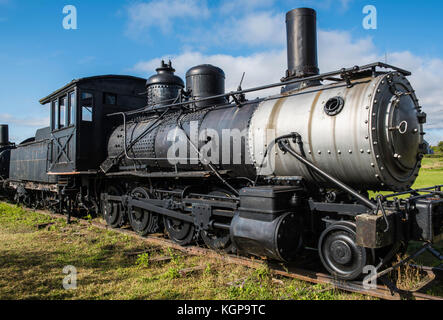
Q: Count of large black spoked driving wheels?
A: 4